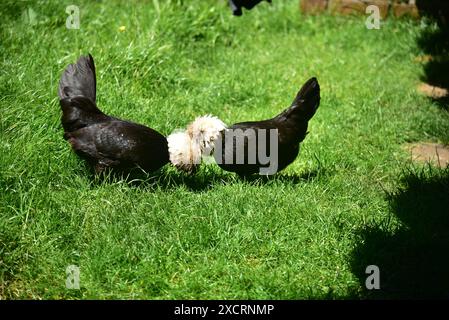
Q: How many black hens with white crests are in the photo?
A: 2